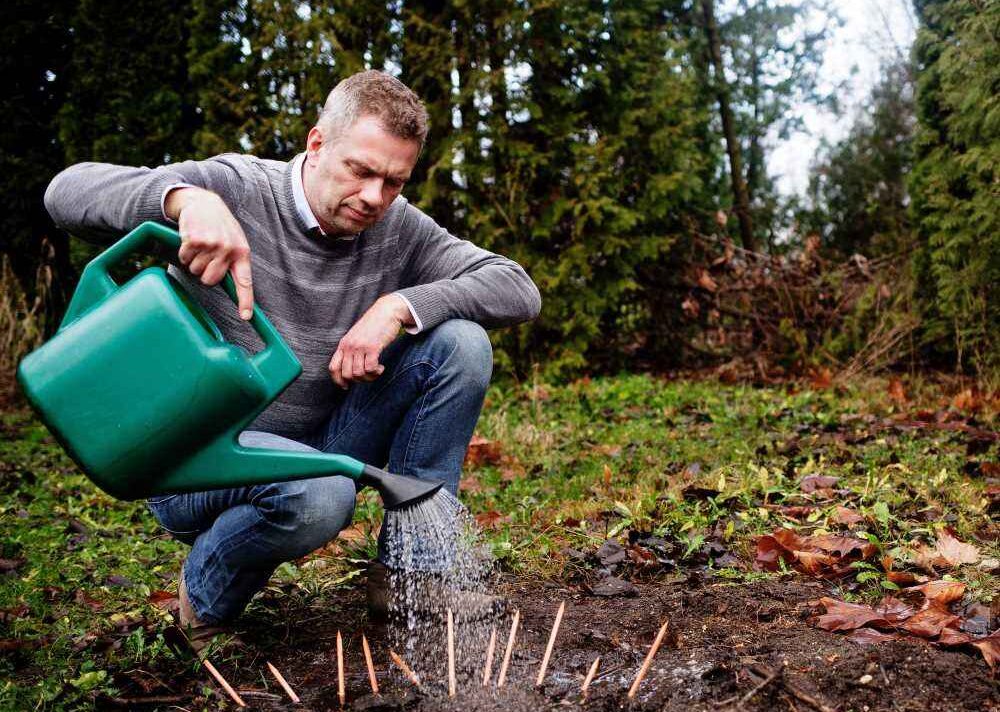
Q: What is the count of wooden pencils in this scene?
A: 11